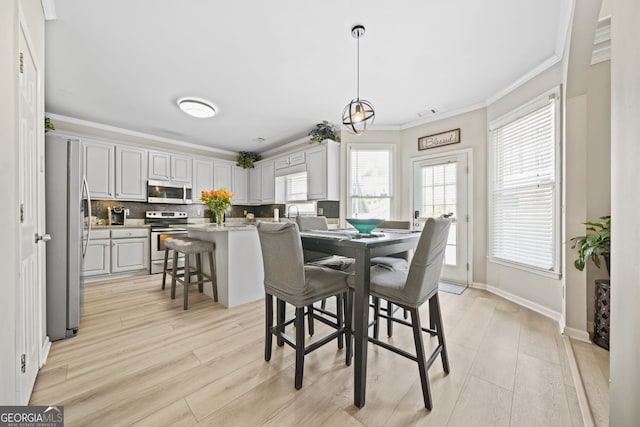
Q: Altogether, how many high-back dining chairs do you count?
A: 4